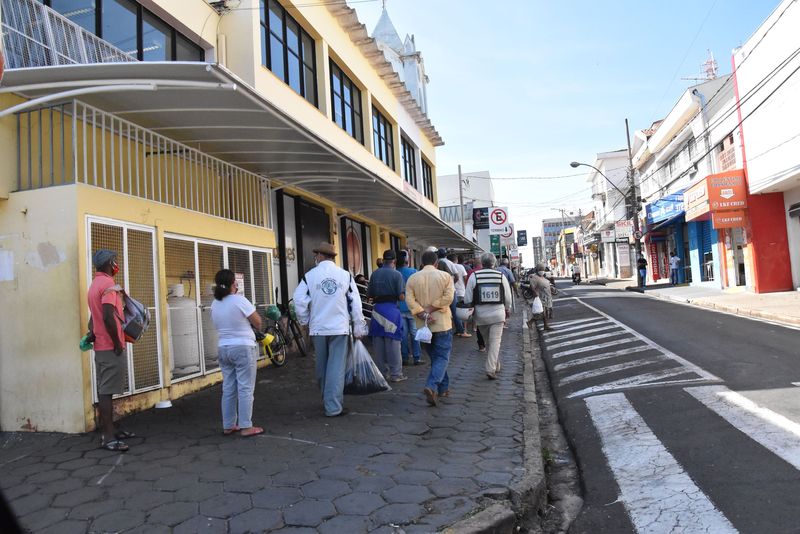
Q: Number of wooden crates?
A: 0